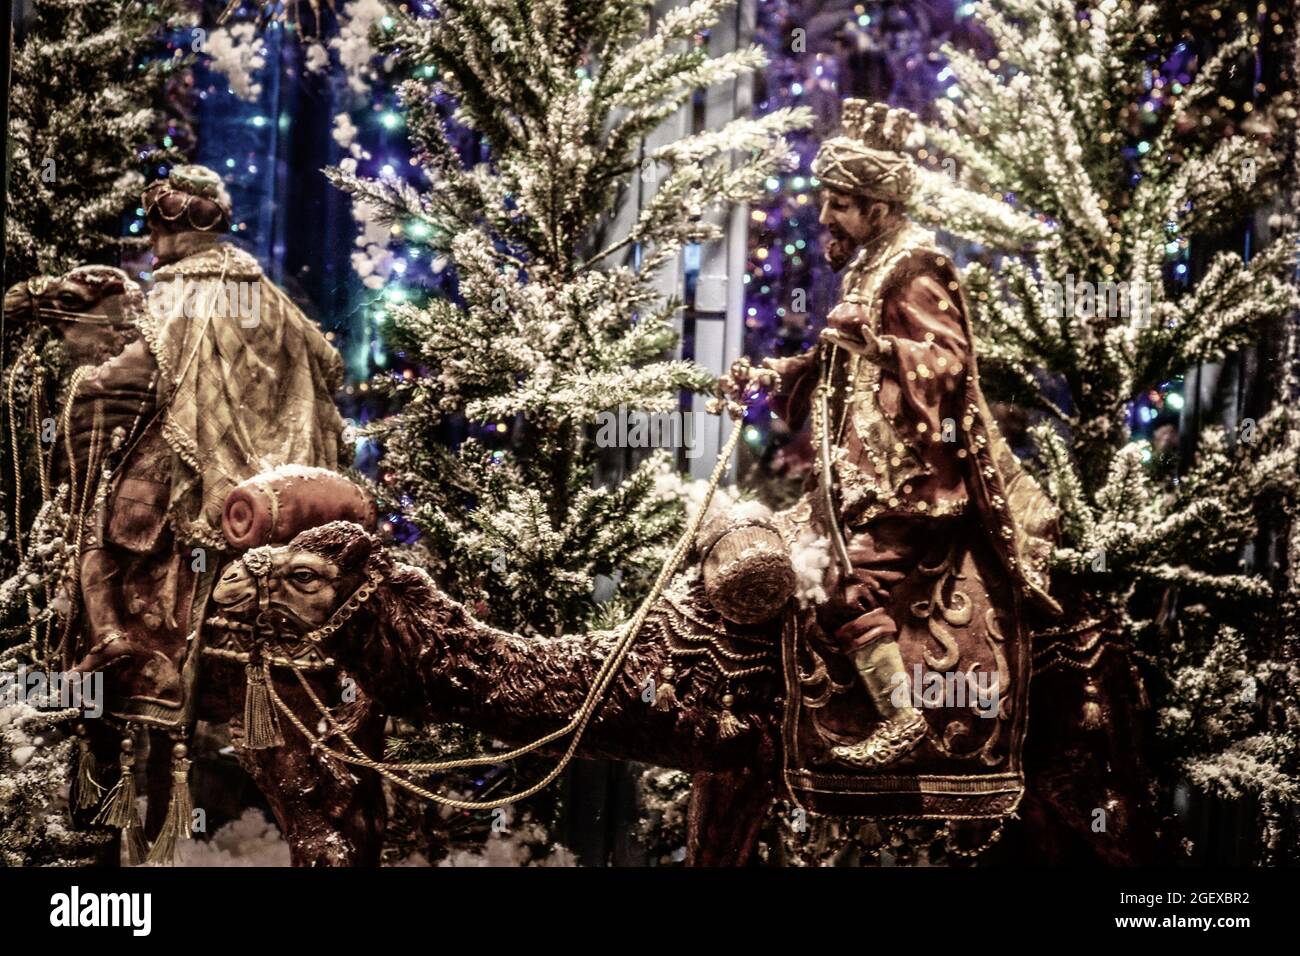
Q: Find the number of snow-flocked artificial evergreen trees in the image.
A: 3